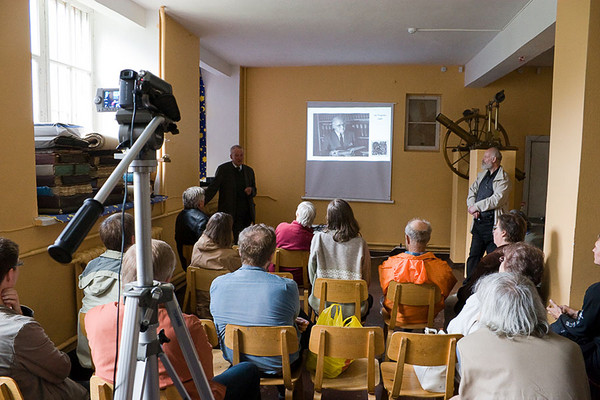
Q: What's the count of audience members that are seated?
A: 13